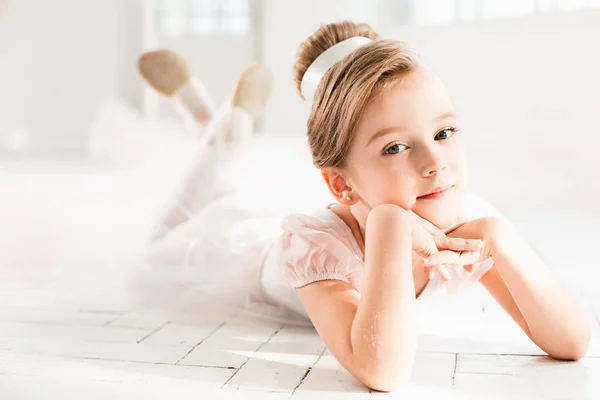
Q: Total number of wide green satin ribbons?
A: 0